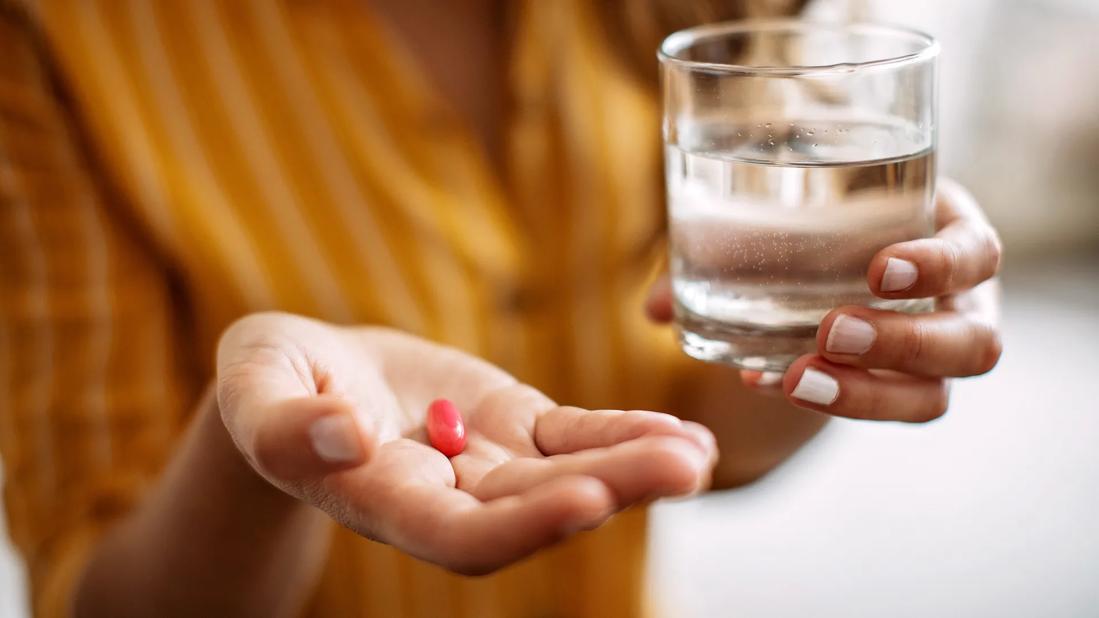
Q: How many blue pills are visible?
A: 0